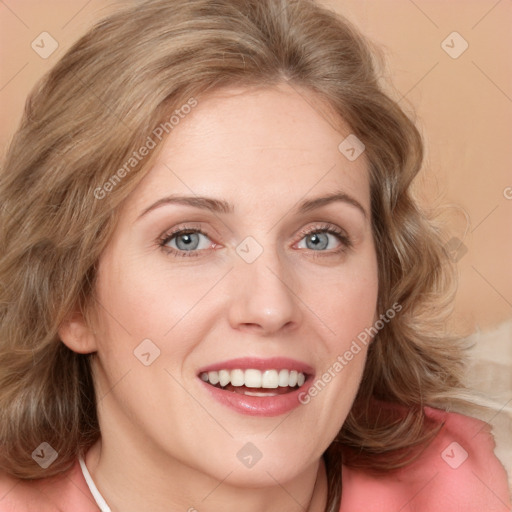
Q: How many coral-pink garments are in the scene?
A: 1